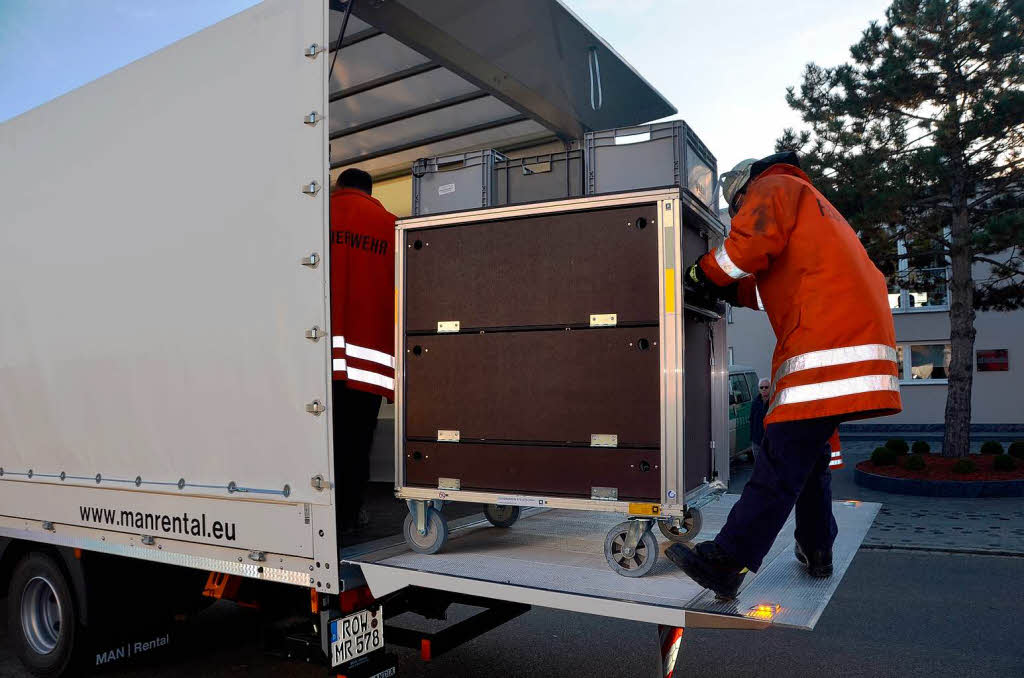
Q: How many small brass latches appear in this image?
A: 6